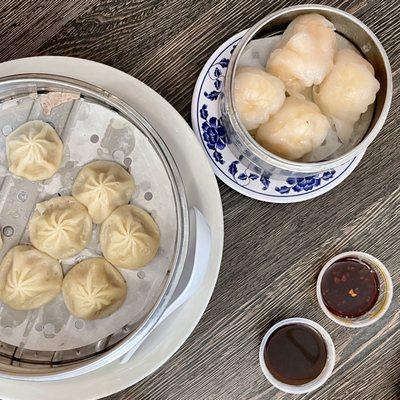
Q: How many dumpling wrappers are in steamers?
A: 10